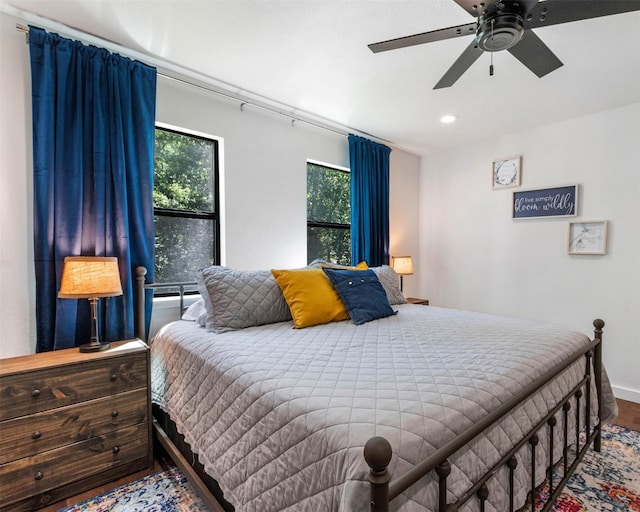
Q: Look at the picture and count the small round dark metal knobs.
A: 6